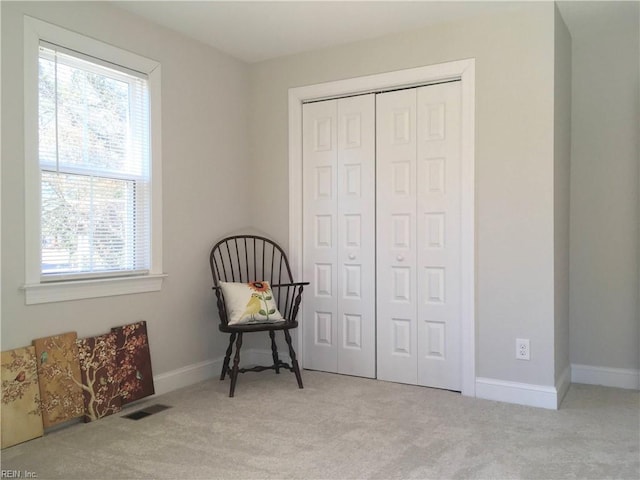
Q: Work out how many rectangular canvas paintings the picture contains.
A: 4